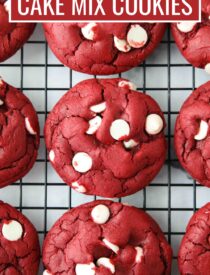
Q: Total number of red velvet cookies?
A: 9